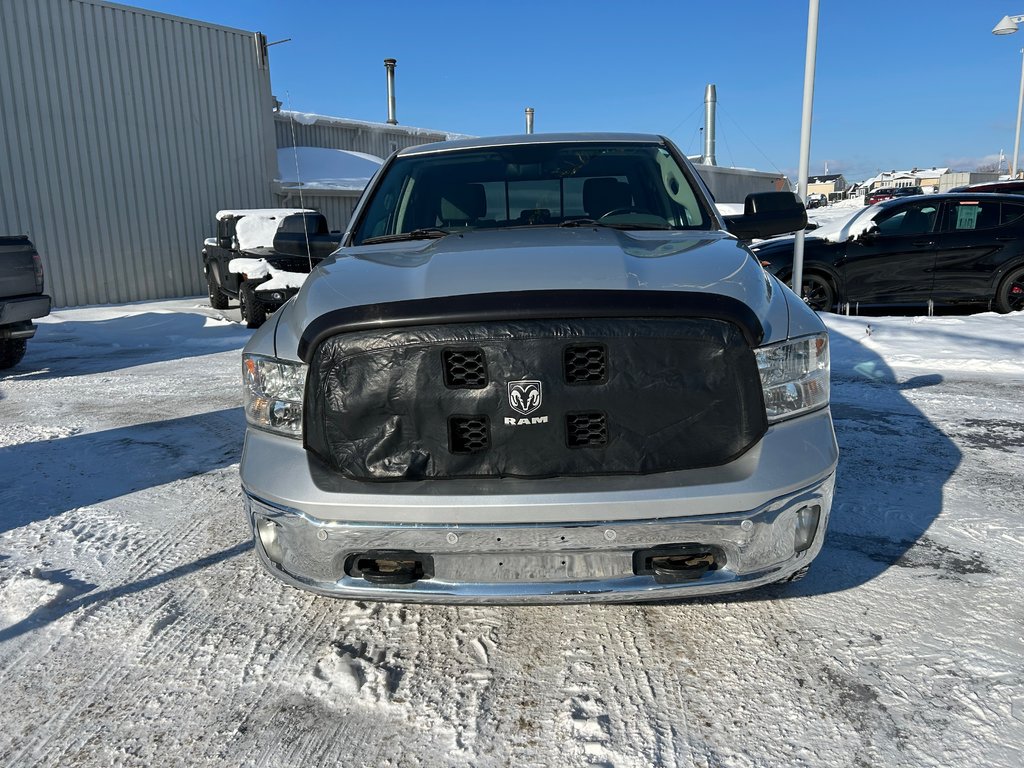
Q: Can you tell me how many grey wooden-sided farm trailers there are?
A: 0